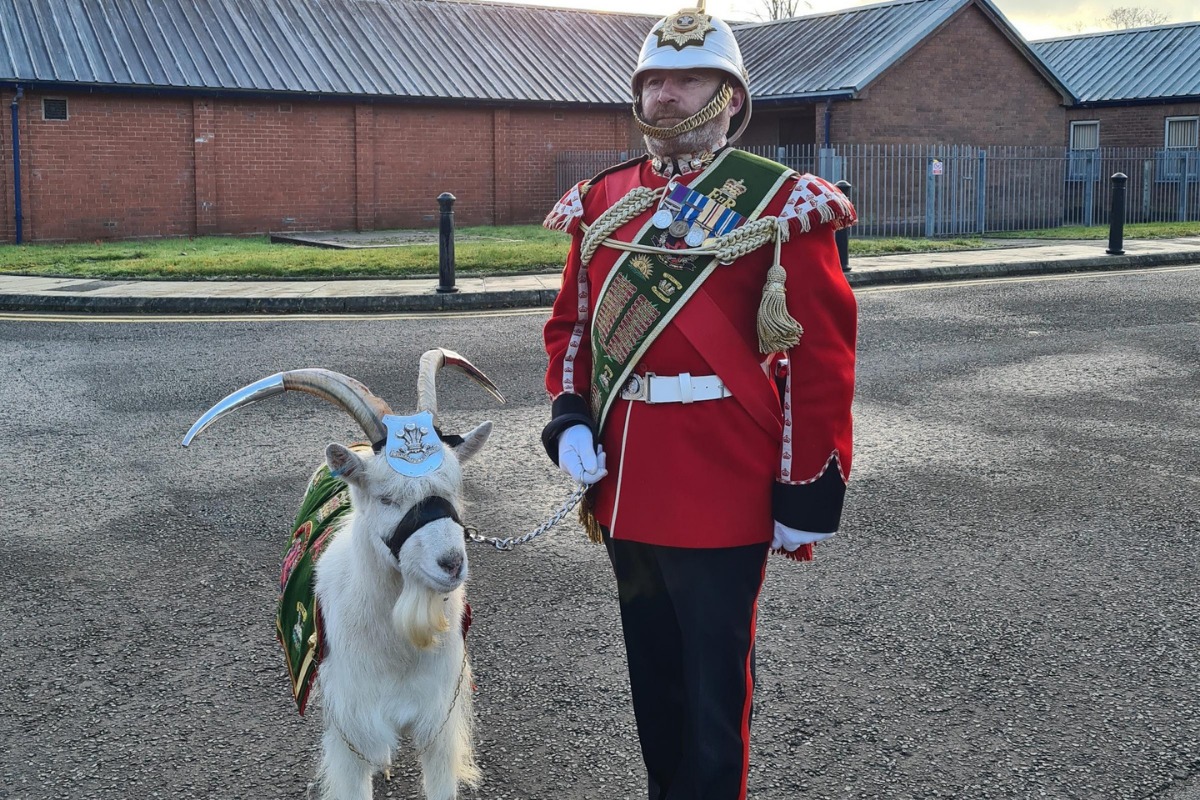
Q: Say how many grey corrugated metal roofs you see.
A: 3